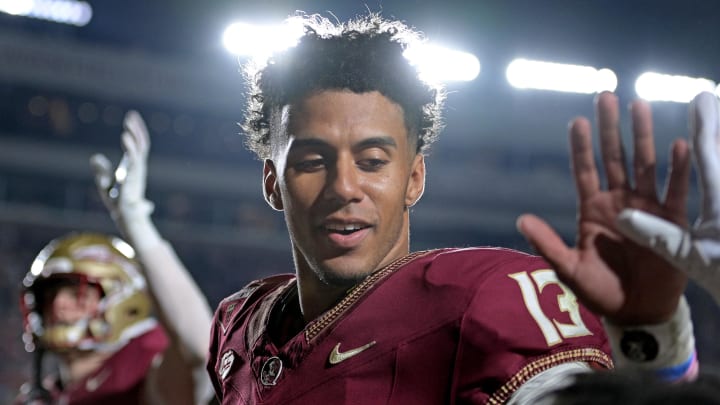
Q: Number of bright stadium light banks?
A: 5